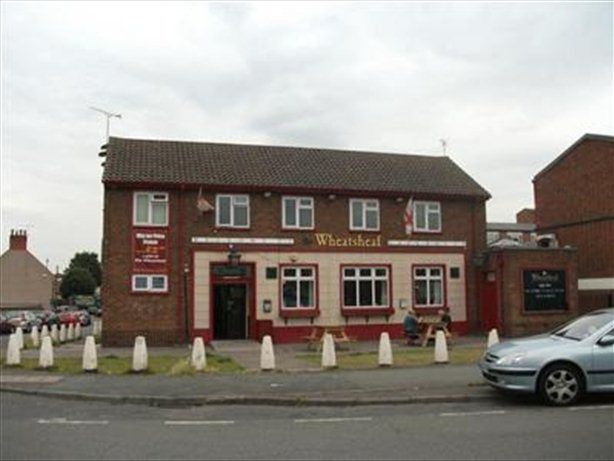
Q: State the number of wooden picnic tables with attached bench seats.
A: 2